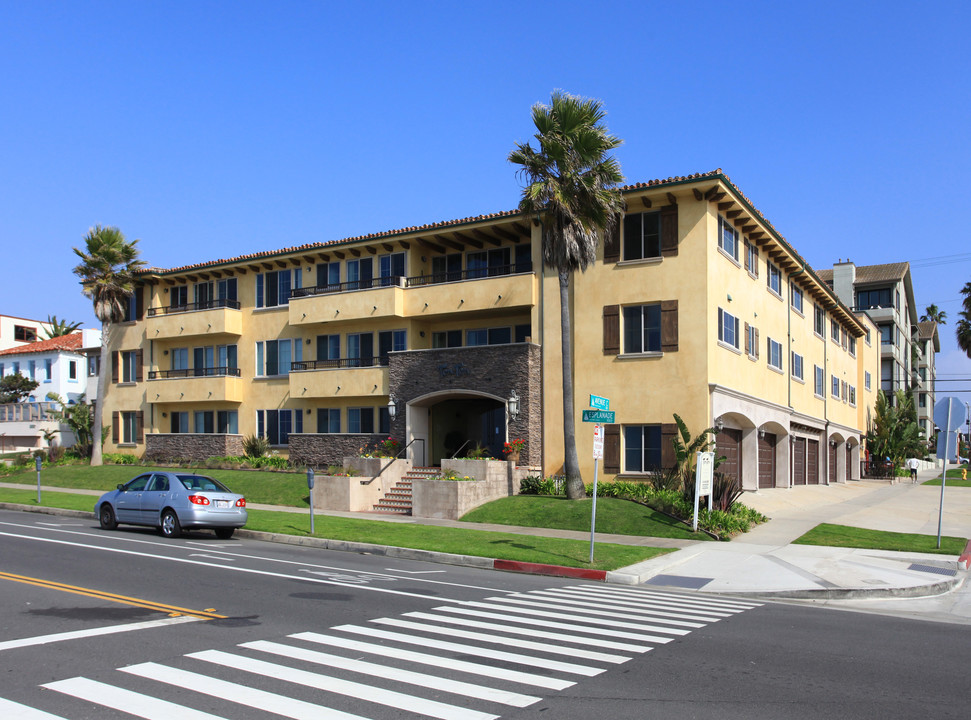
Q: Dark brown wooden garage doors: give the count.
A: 6